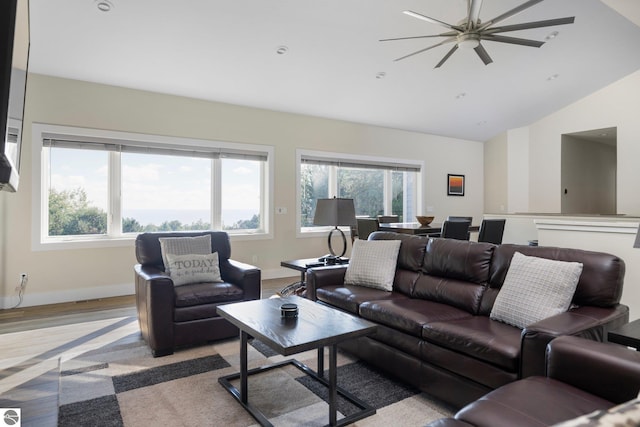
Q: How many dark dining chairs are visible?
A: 5